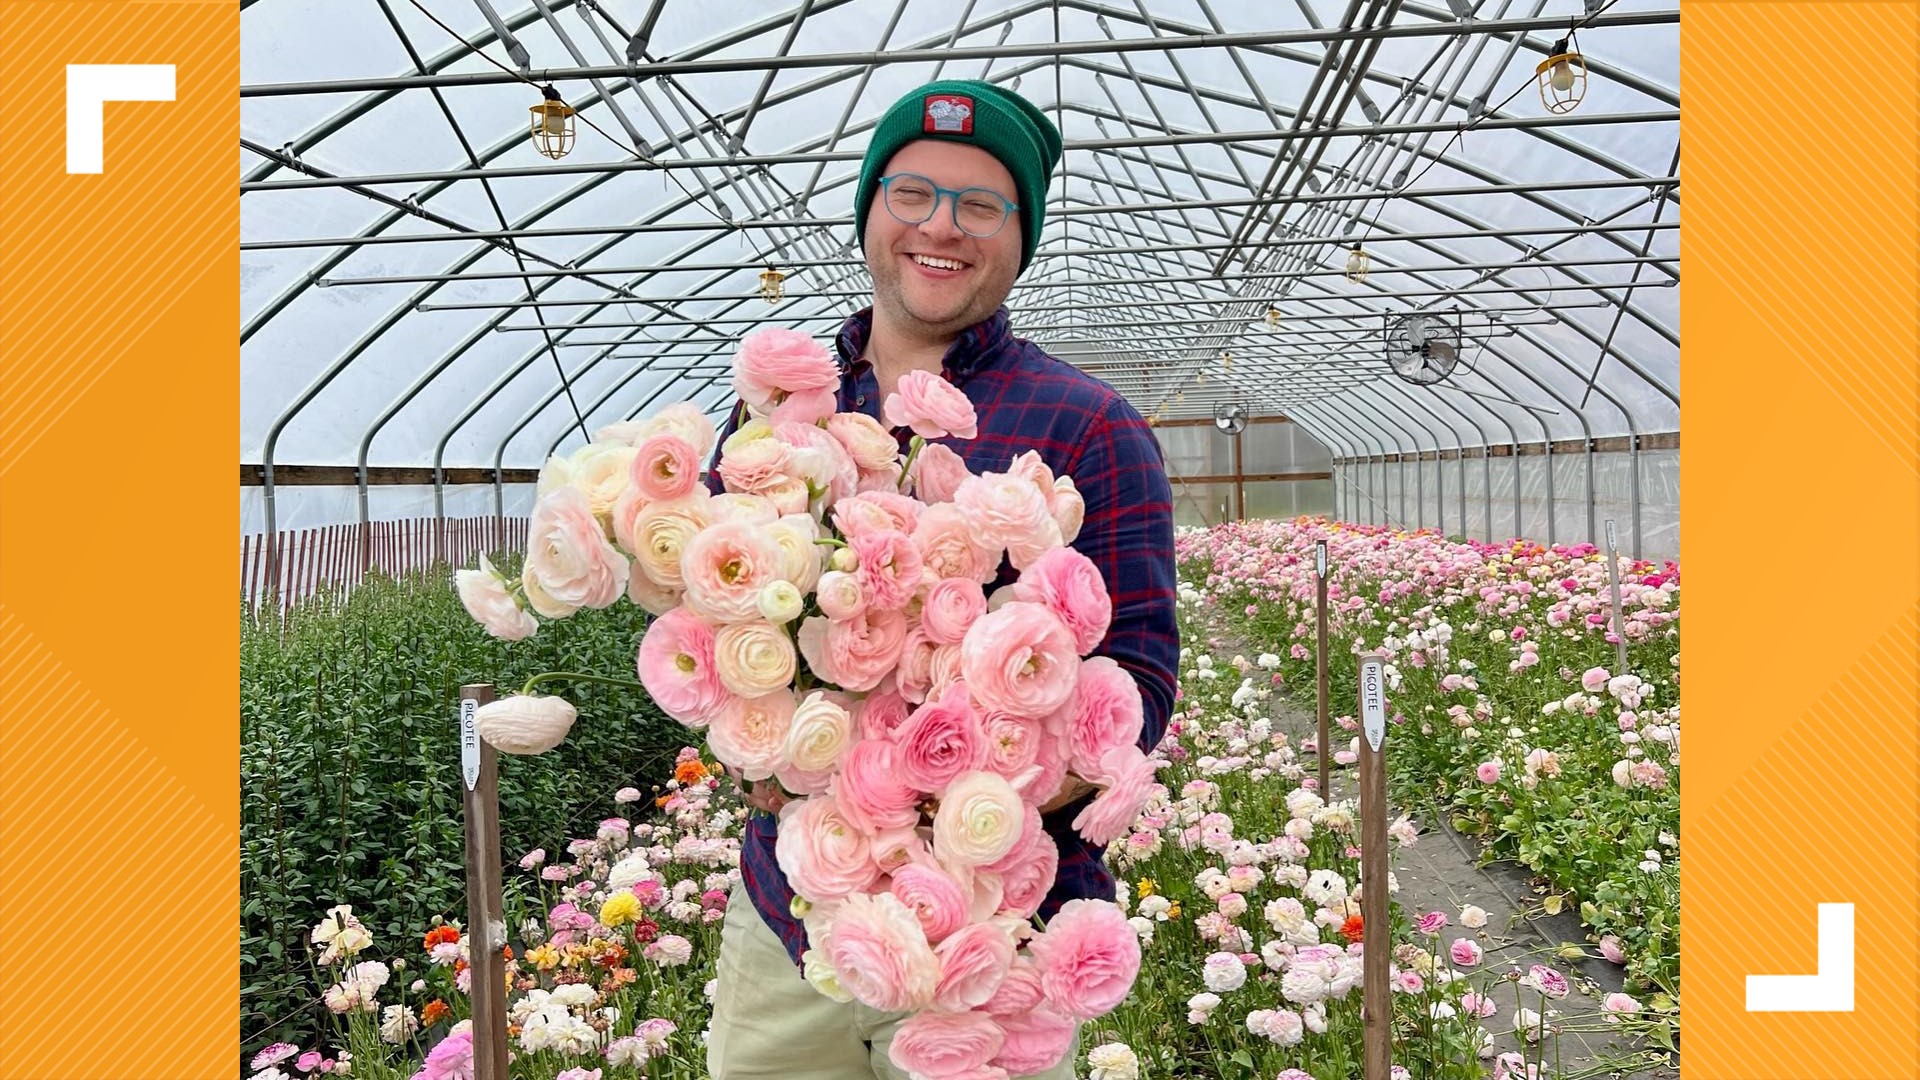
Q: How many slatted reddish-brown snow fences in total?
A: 1